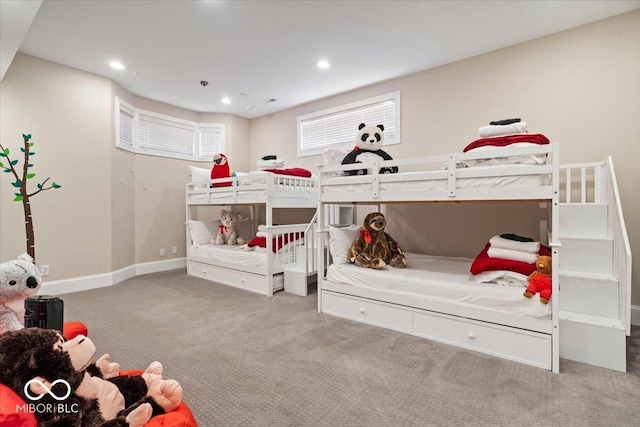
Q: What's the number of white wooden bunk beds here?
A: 2